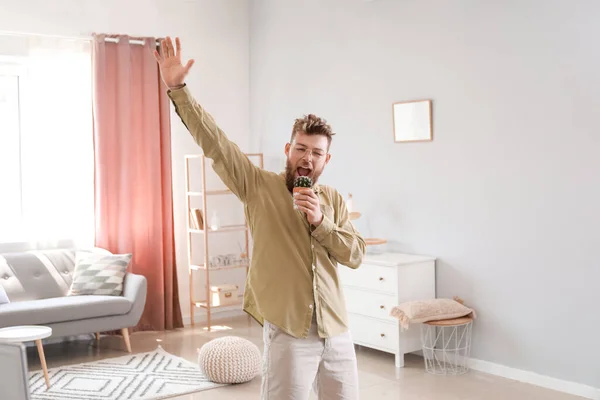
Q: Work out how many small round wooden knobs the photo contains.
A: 3